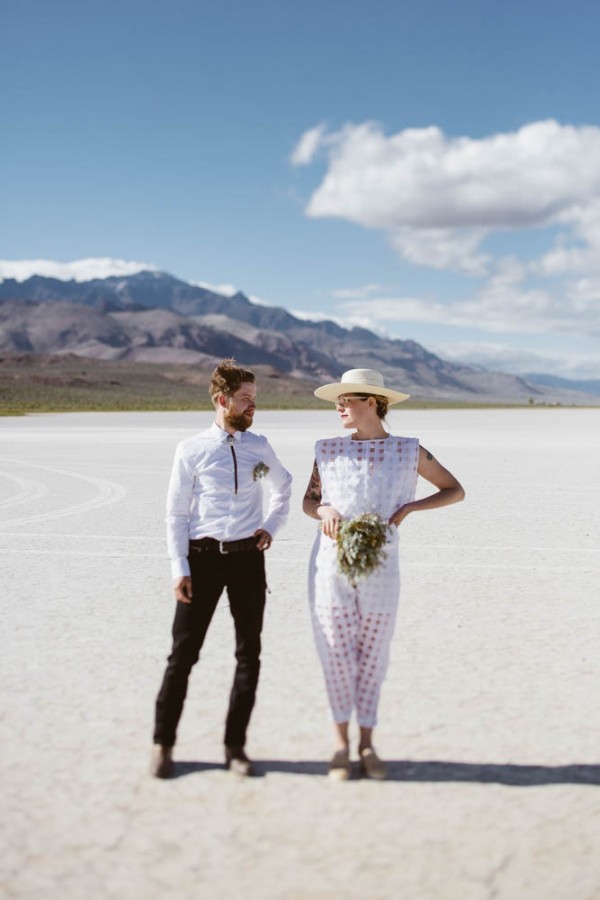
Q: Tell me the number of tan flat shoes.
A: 2